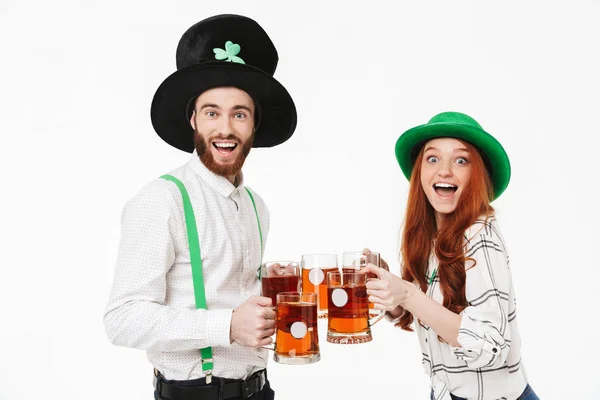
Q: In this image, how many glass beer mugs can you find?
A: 5